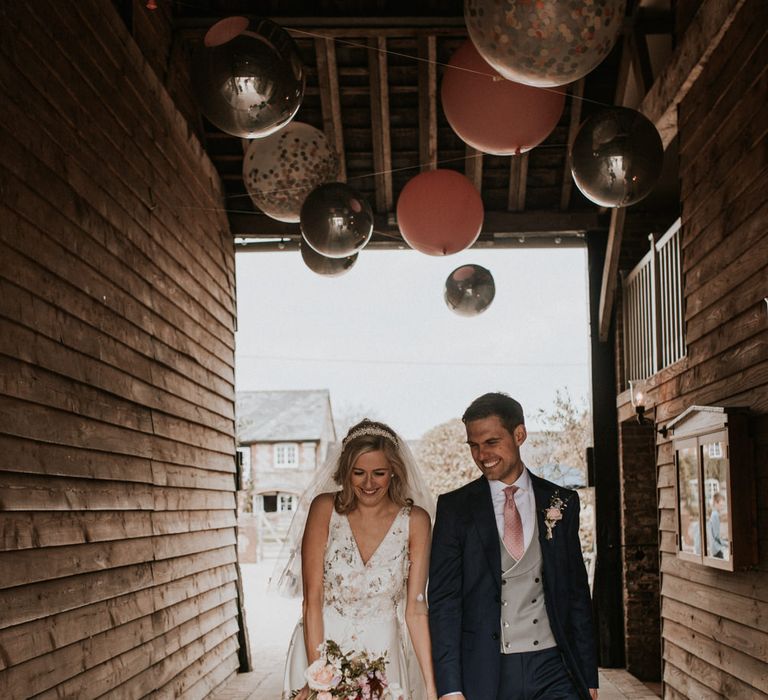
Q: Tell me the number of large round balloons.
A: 9